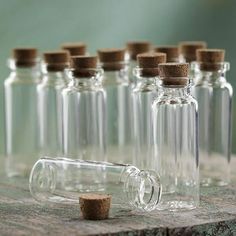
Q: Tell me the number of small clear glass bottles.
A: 12